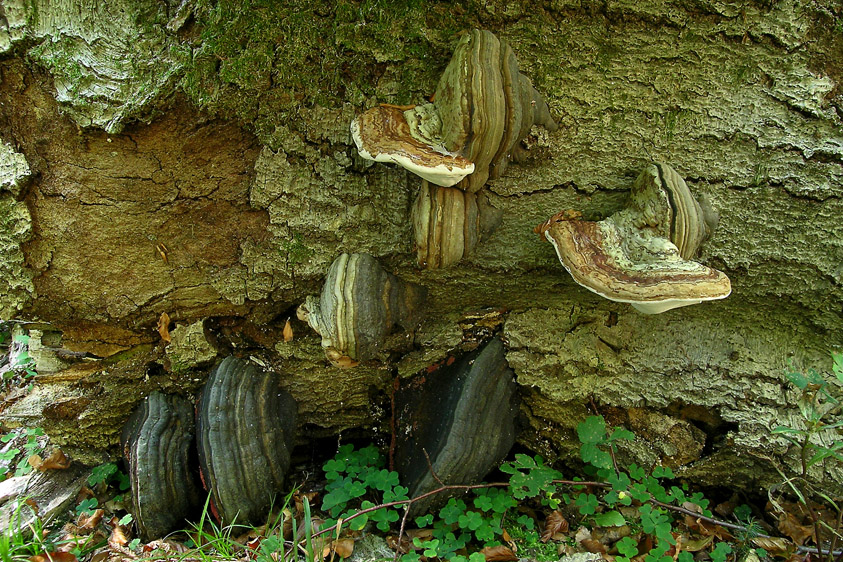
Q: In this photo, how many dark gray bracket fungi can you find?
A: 3